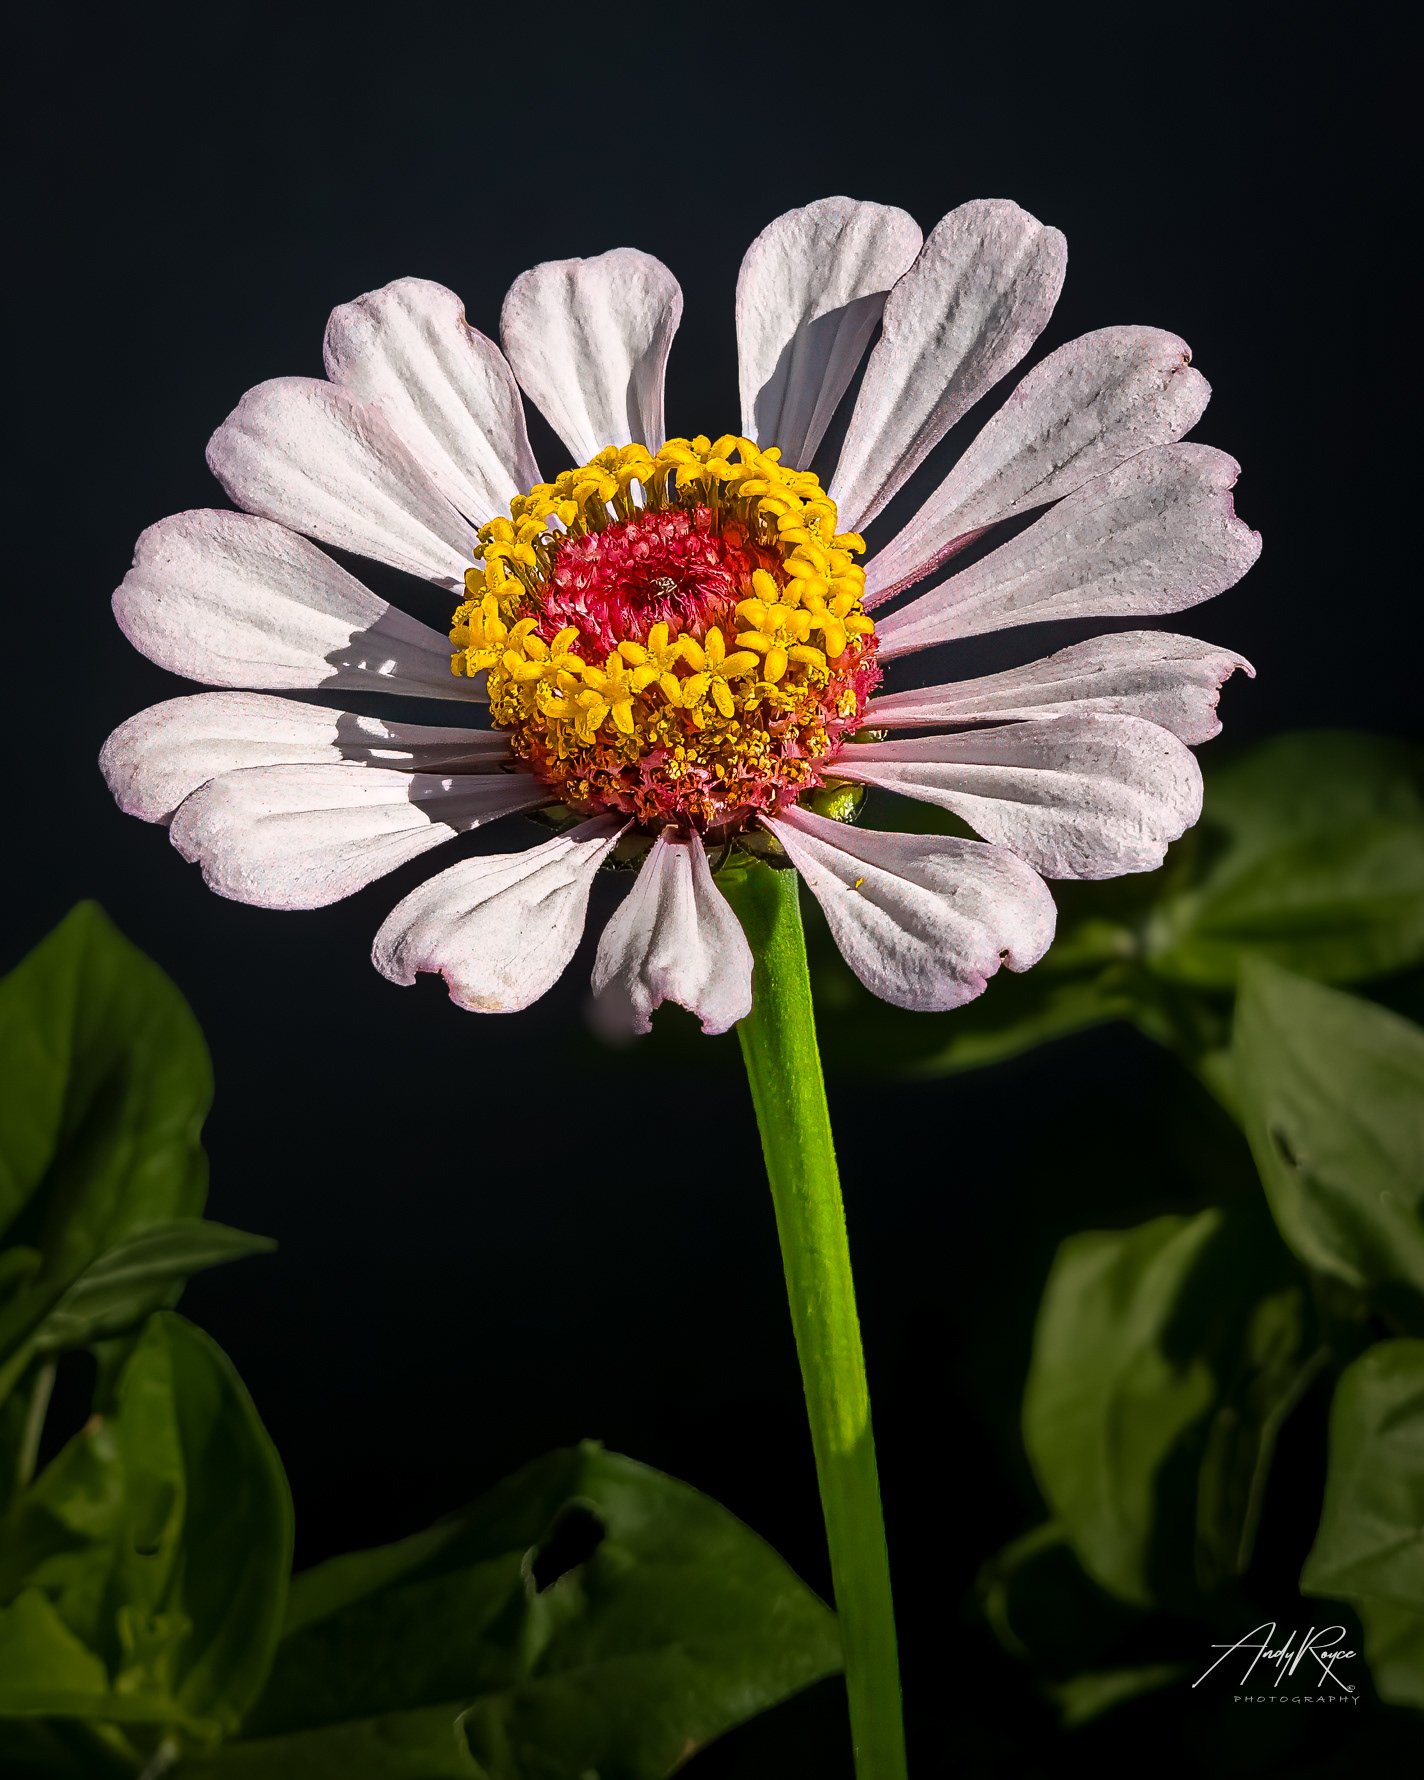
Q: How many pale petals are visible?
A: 15